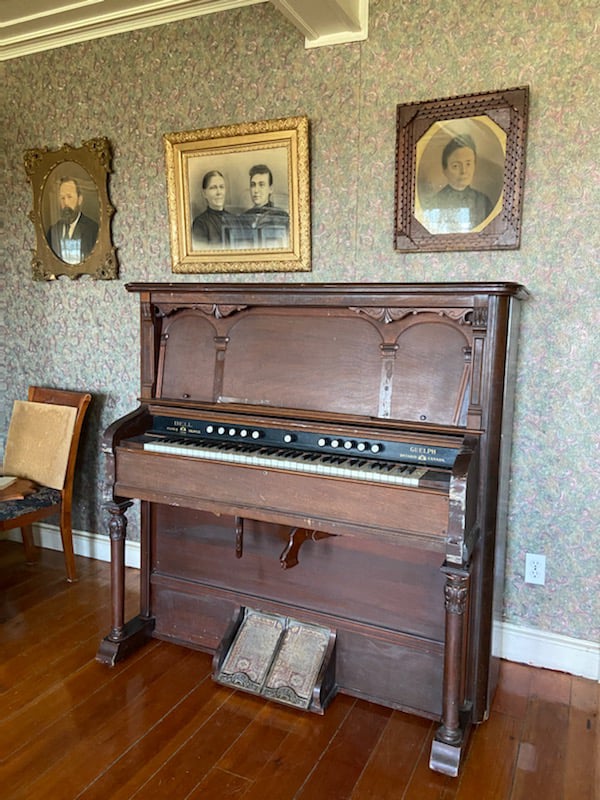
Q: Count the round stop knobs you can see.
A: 11